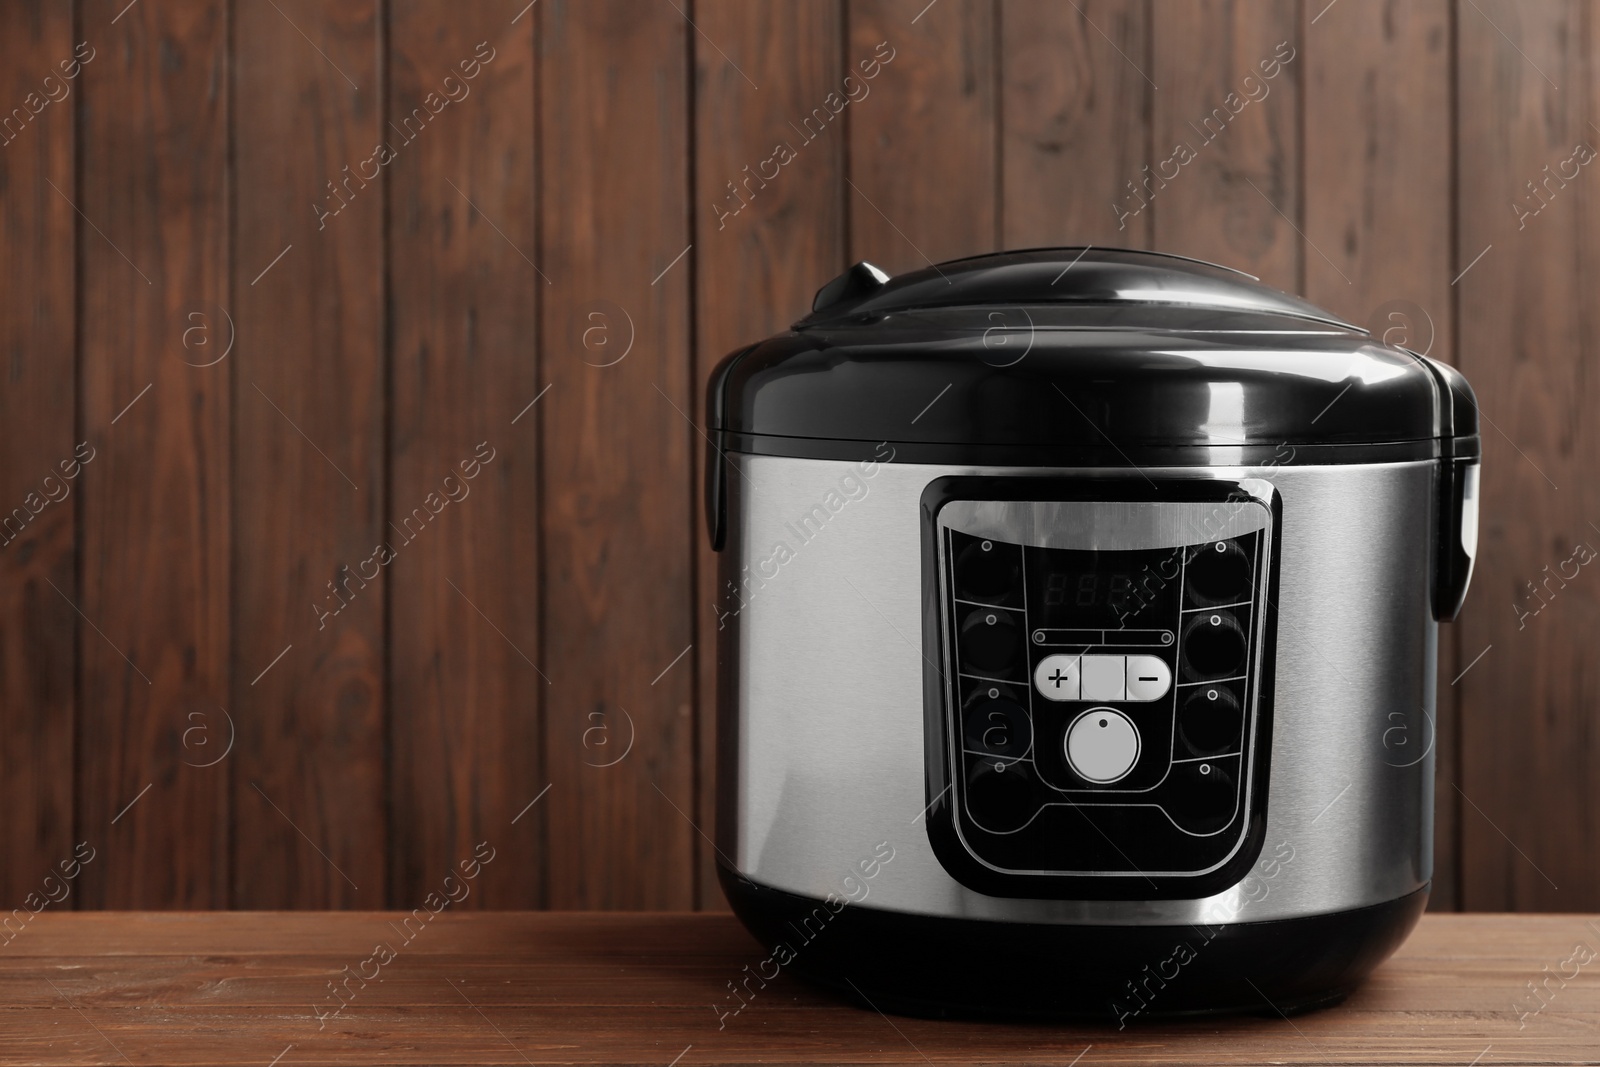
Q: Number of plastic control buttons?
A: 12